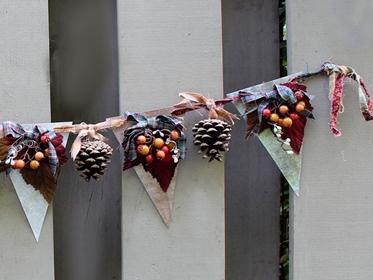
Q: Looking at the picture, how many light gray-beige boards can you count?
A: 3